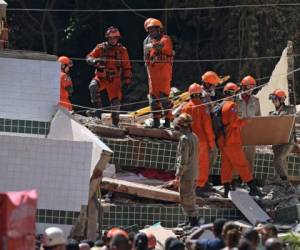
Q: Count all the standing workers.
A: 9